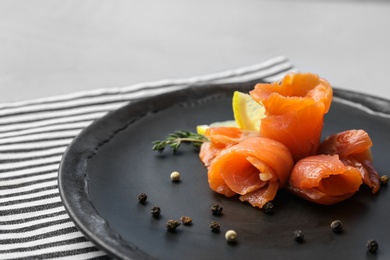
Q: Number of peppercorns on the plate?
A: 13